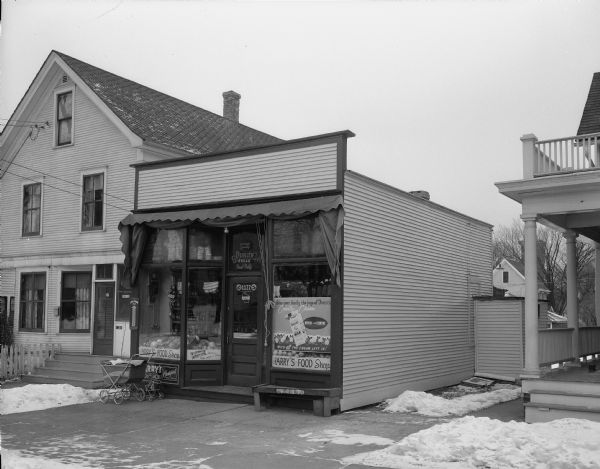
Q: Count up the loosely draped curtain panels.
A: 2